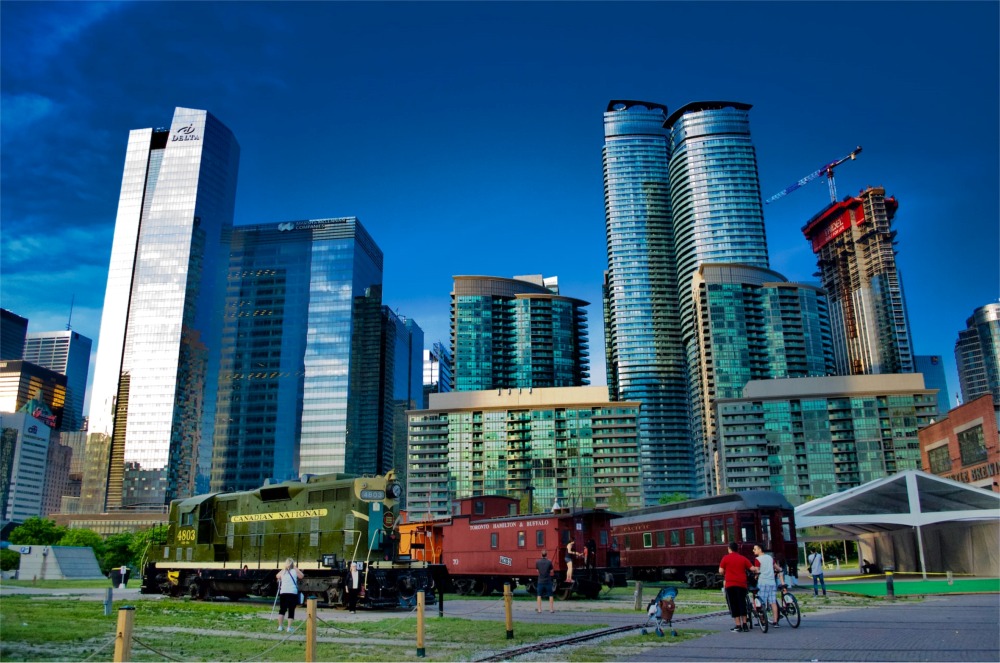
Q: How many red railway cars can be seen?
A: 2